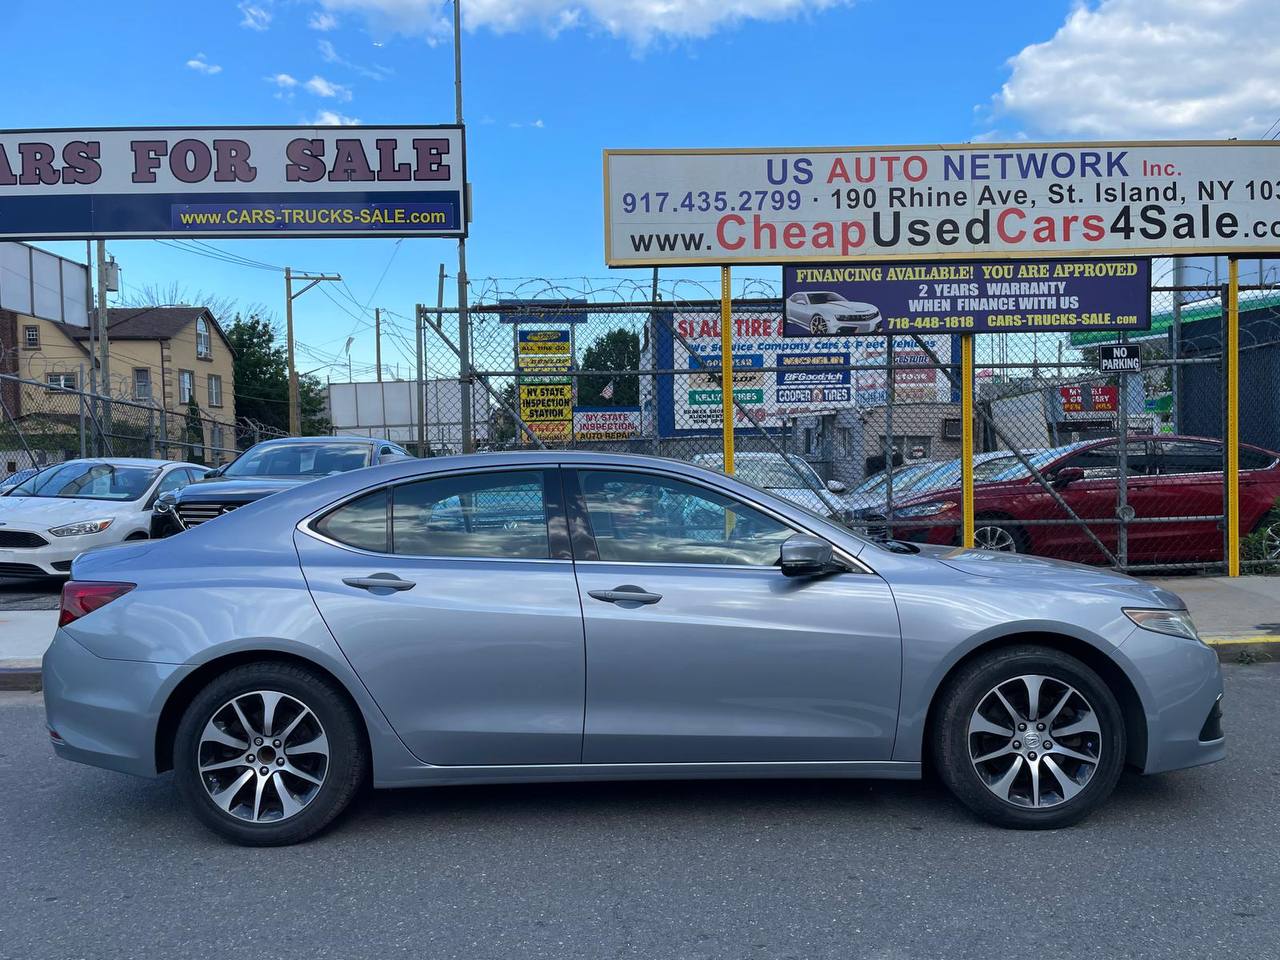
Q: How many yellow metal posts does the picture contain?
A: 3